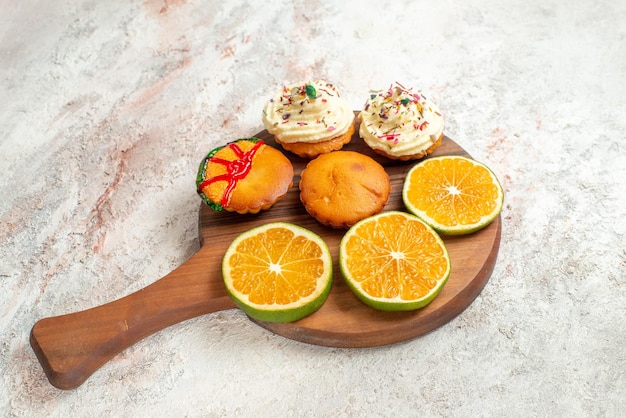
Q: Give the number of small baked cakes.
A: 4